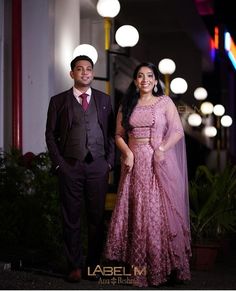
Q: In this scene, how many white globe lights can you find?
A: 11